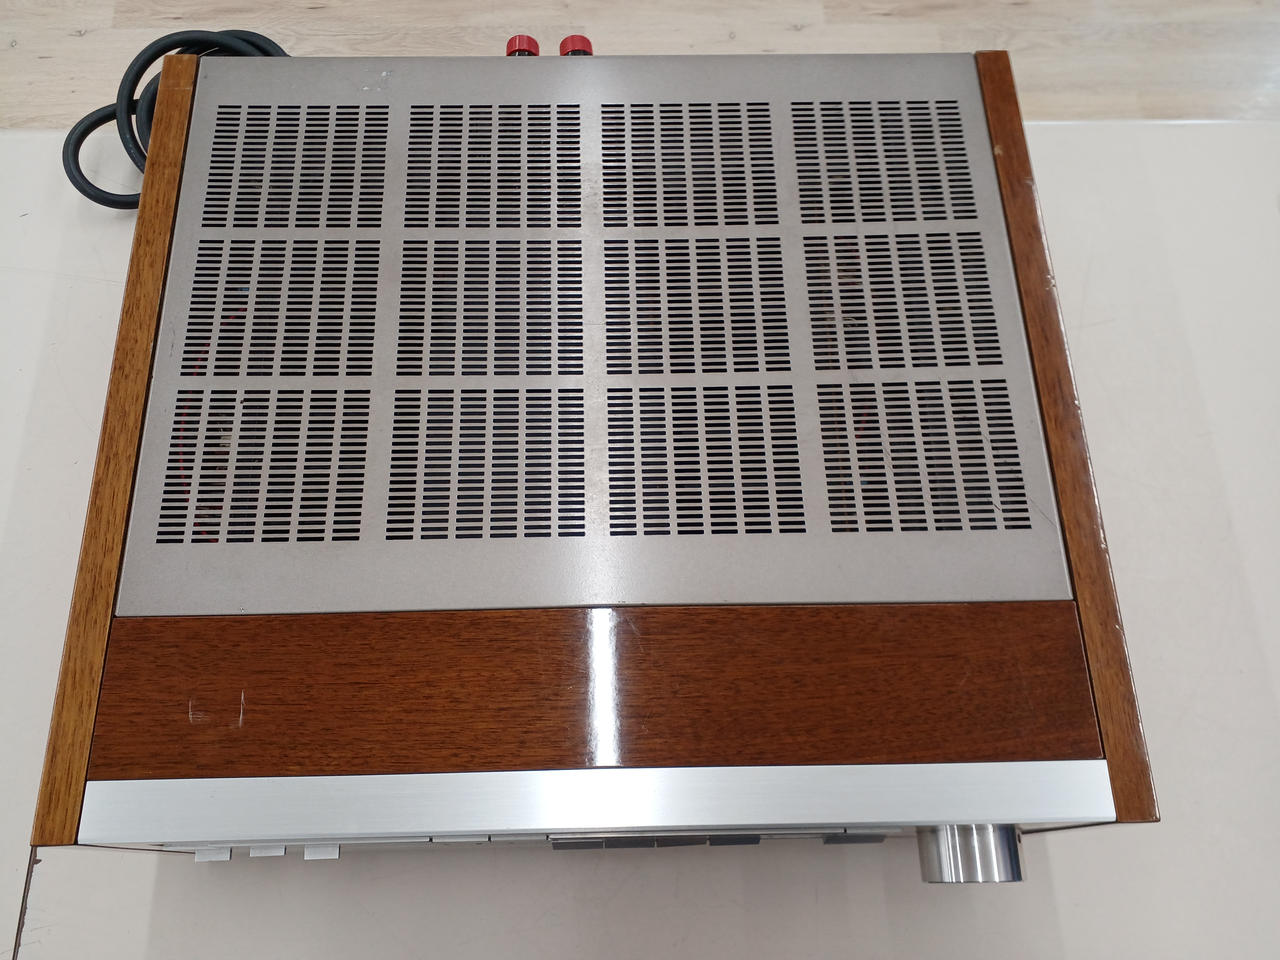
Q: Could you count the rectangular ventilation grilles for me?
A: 12